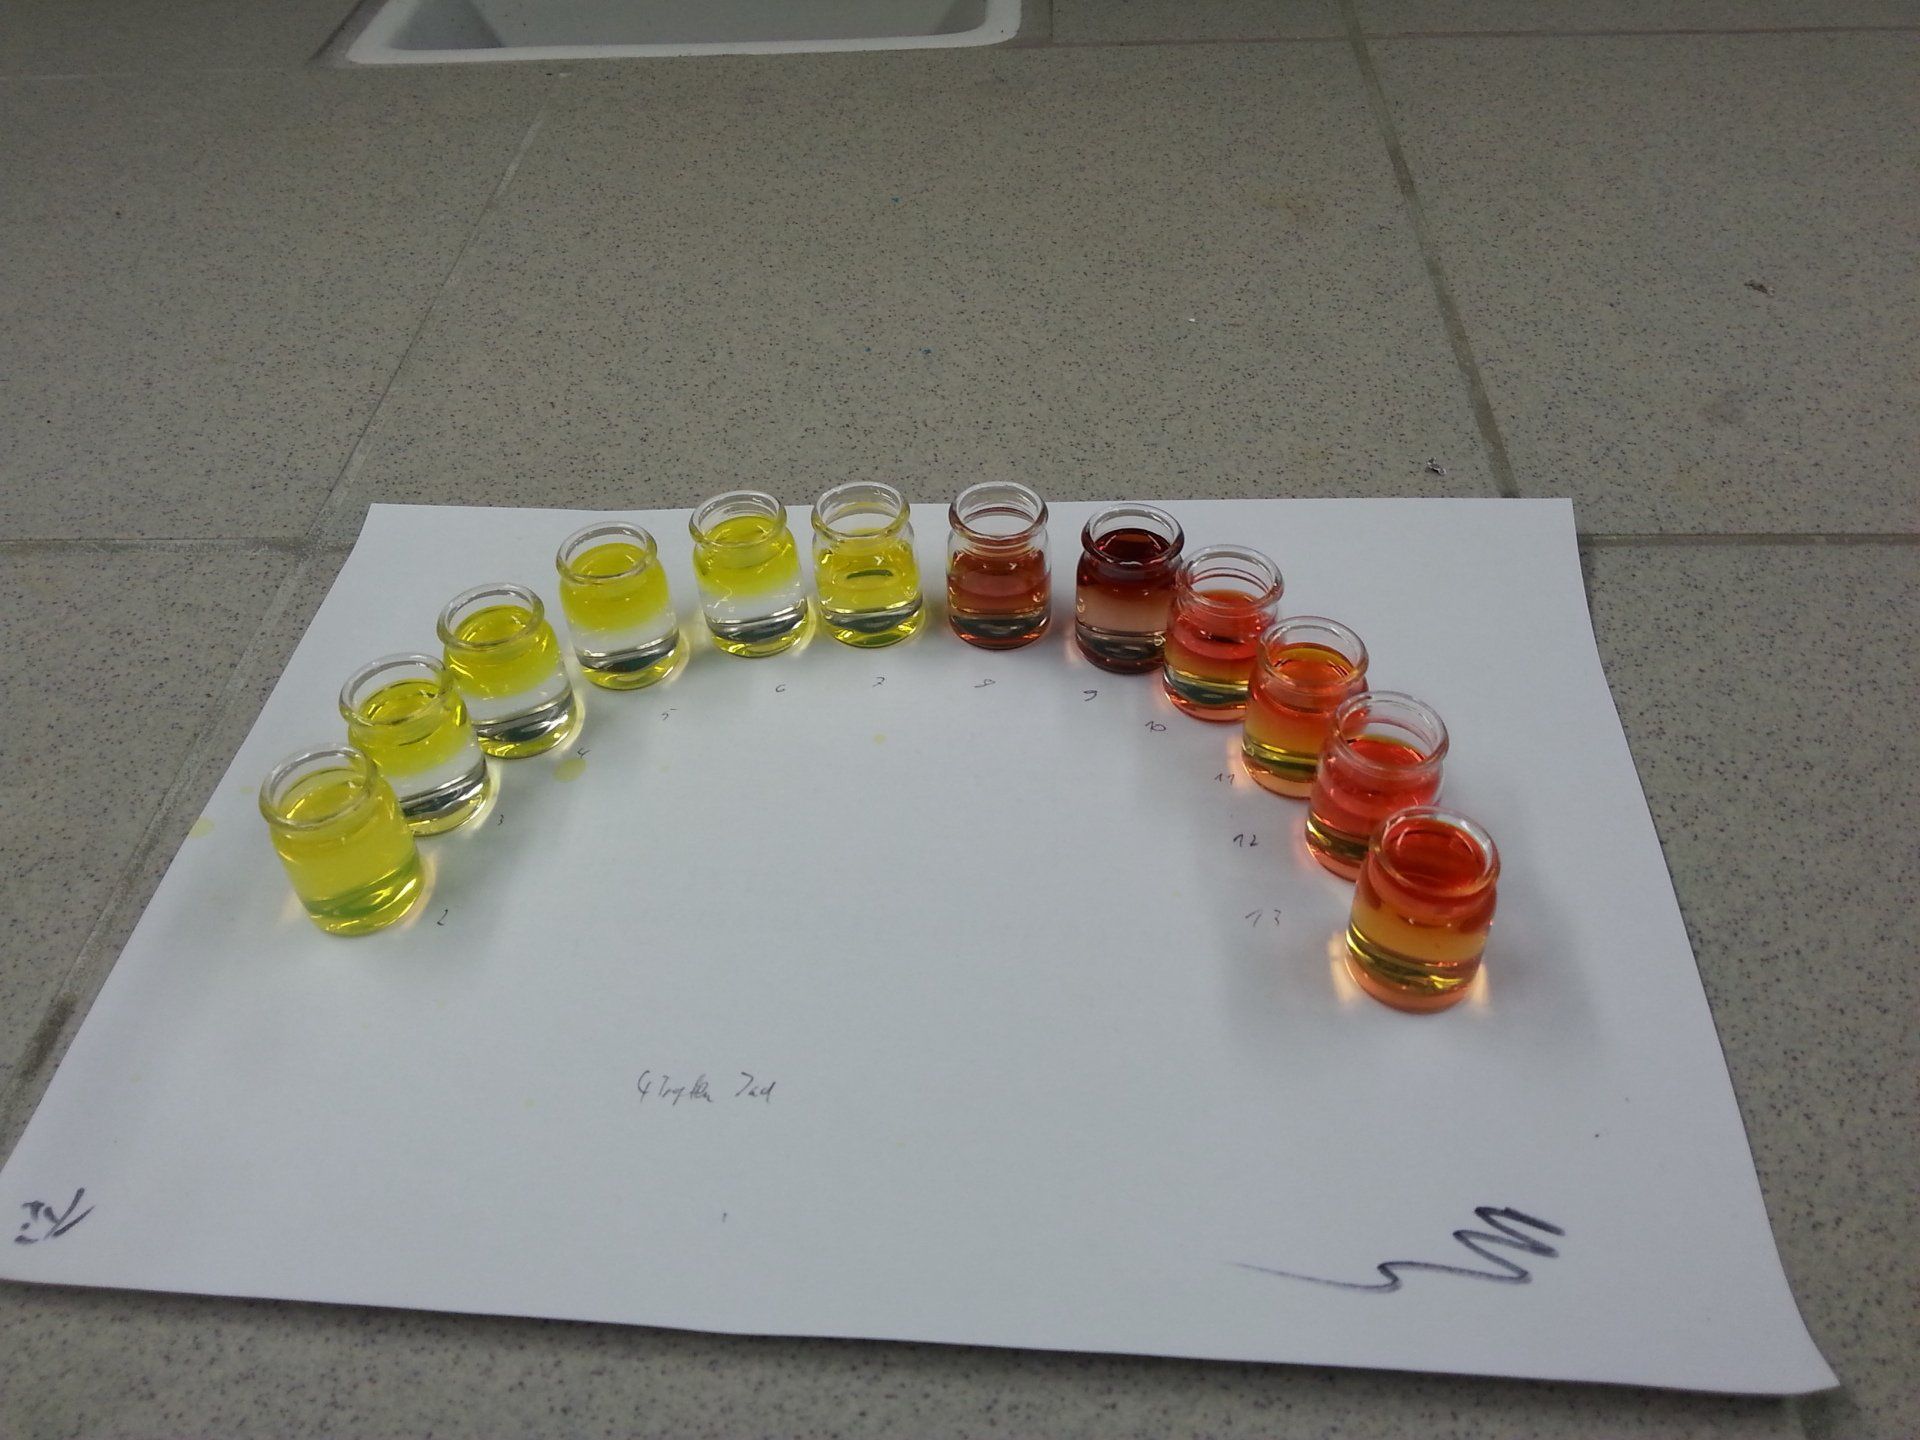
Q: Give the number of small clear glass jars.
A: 12